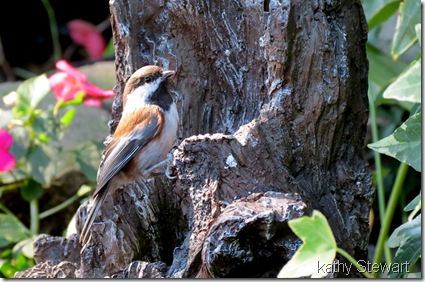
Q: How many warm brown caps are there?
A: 1